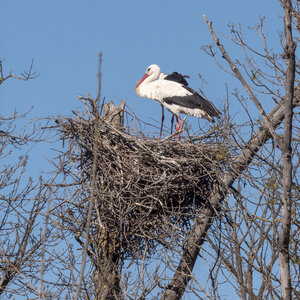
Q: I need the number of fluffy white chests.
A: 1